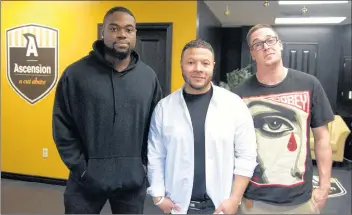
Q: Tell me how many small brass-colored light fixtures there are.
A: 3